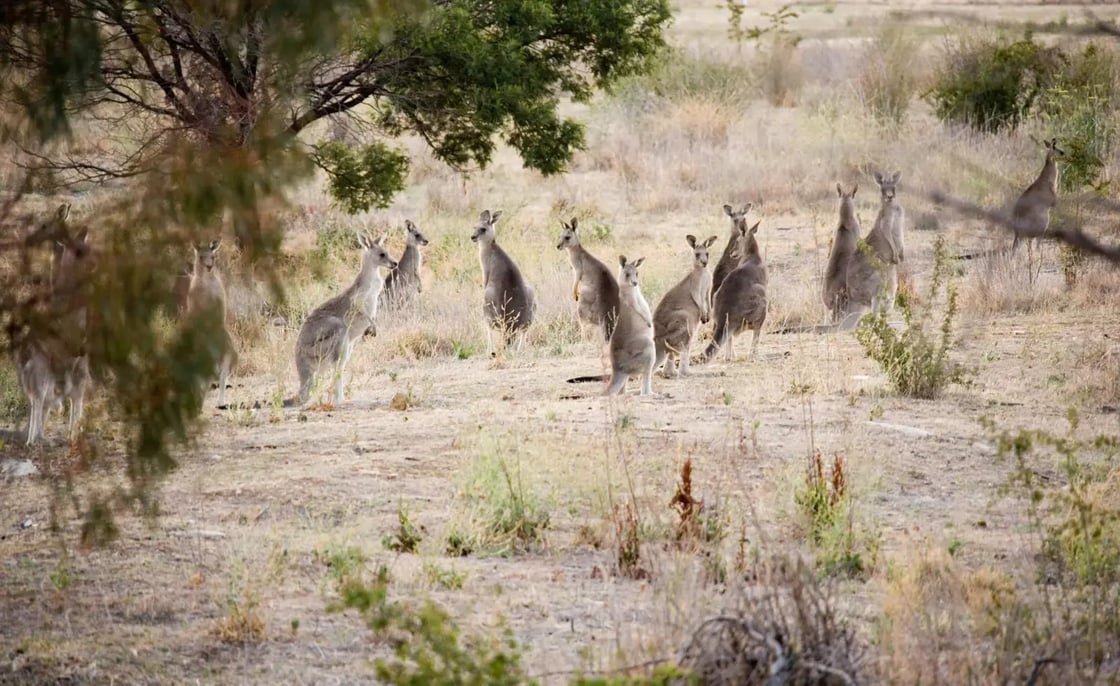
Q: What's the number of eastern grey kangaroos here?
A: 14